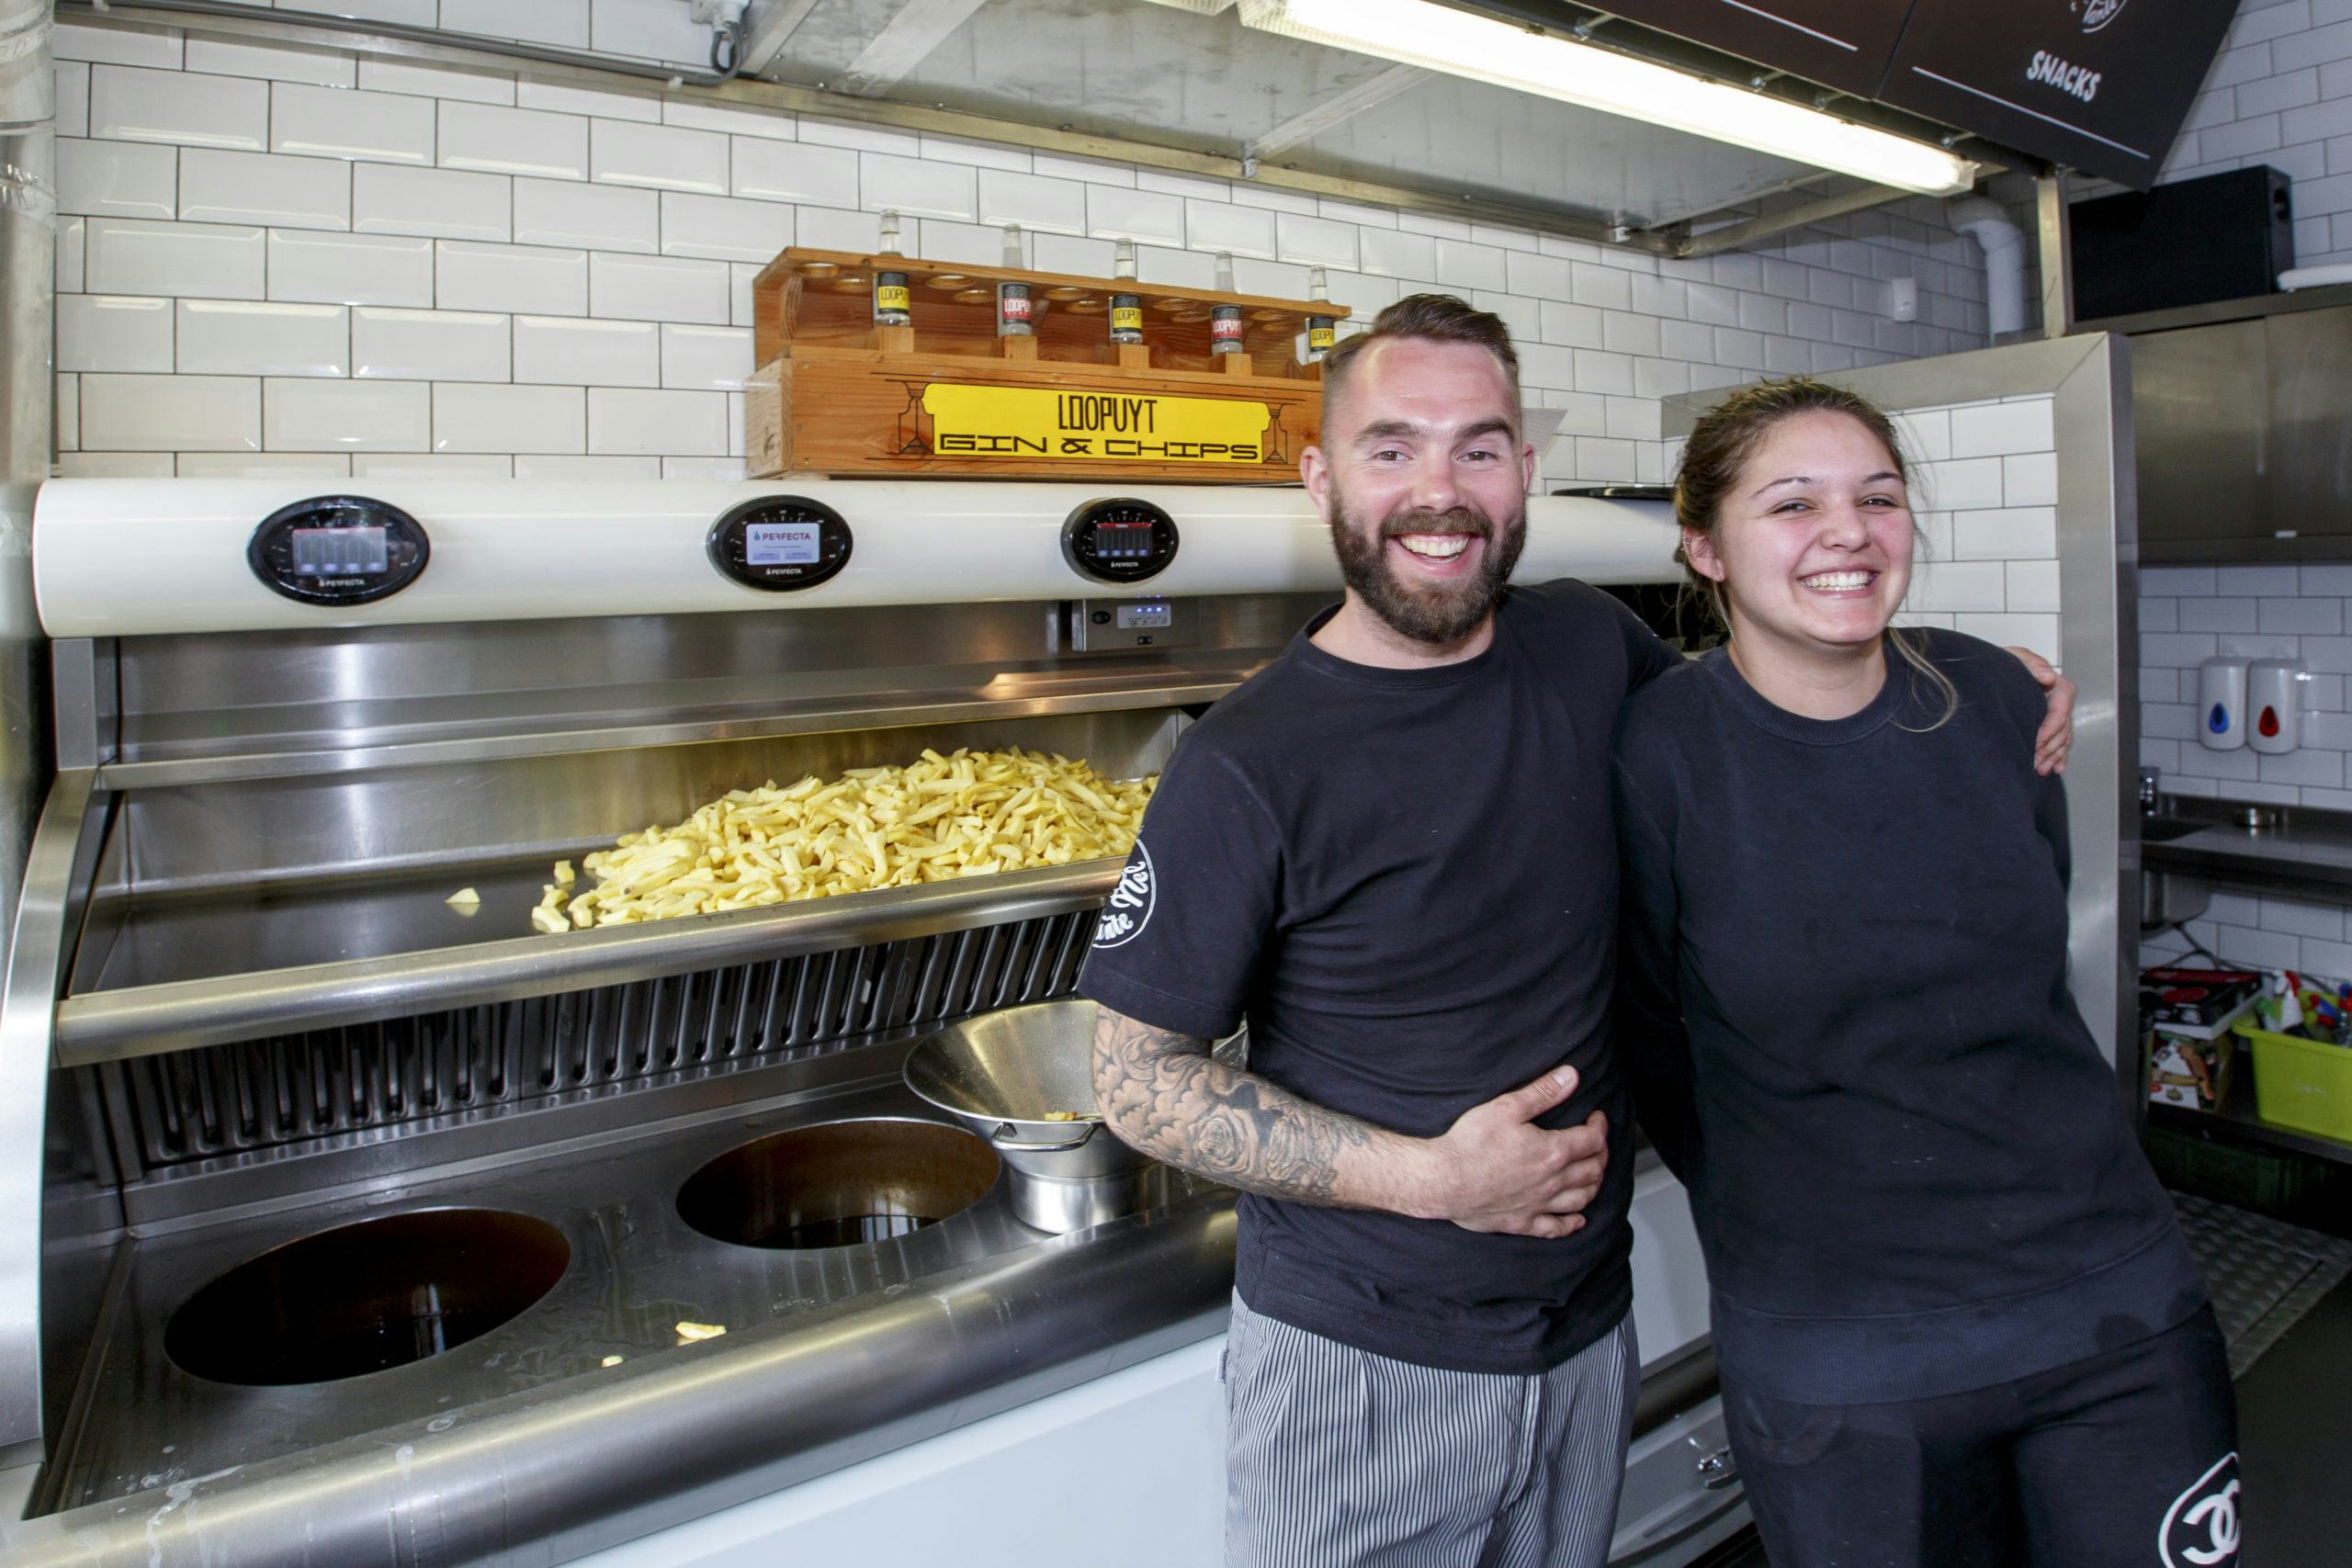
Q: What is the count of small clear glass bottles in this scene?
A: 5